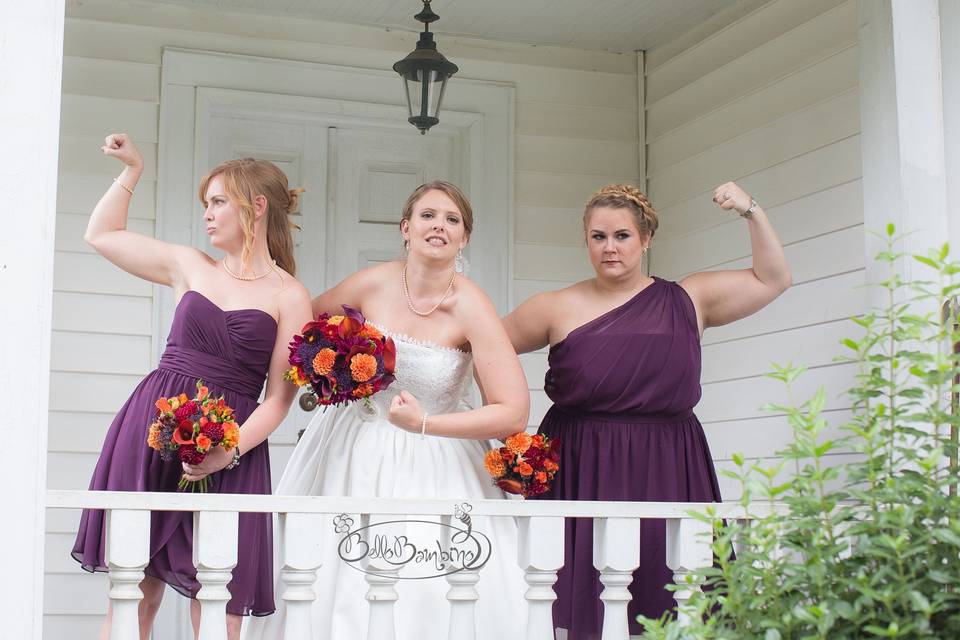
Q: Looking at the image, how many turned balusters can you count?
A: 8